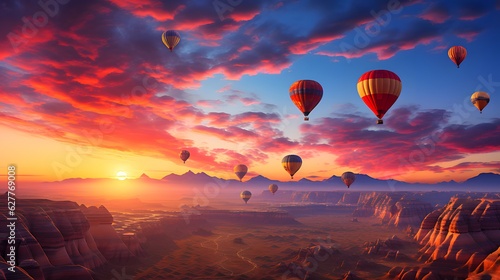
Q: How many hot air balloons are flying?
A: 11